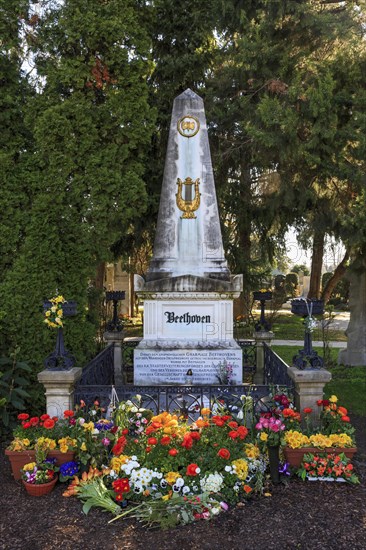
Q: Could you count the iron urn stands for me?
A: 4